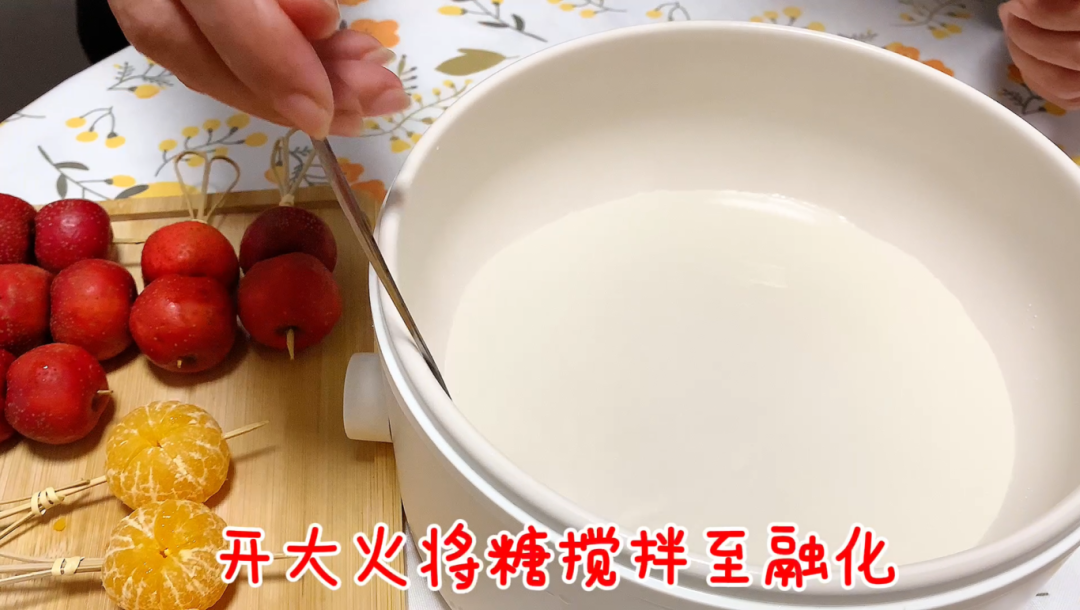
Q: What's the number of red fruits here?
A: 10